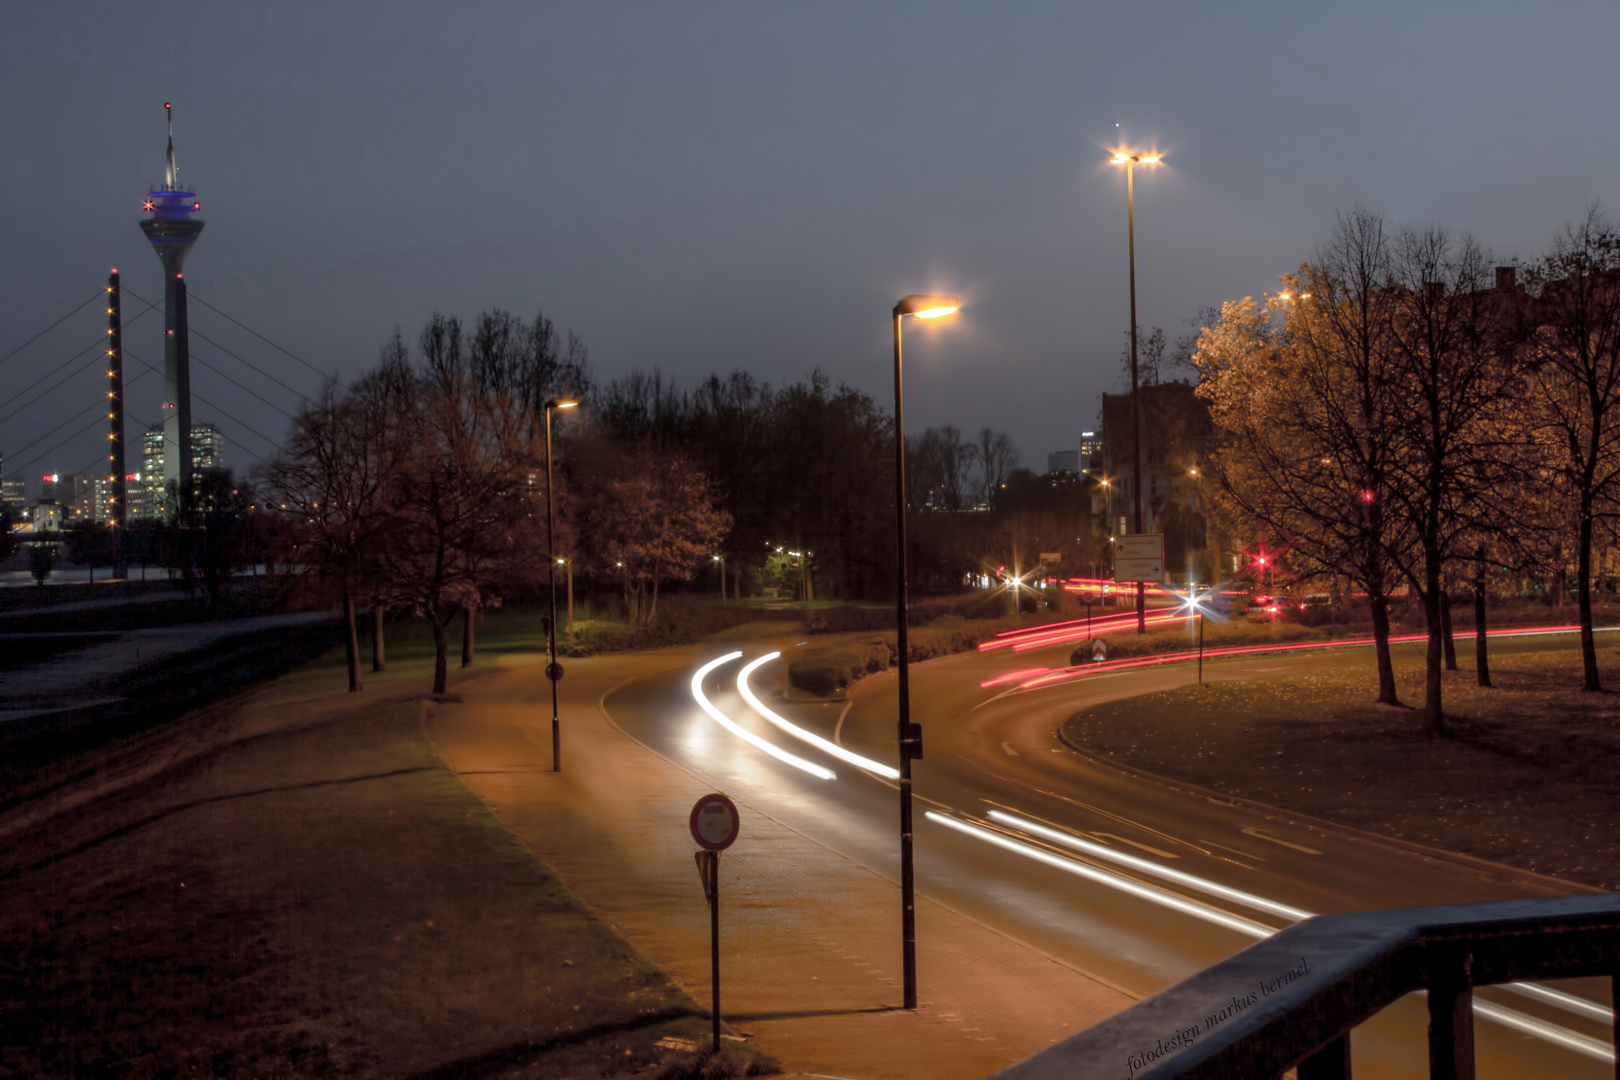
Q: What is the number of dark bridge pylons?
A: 2